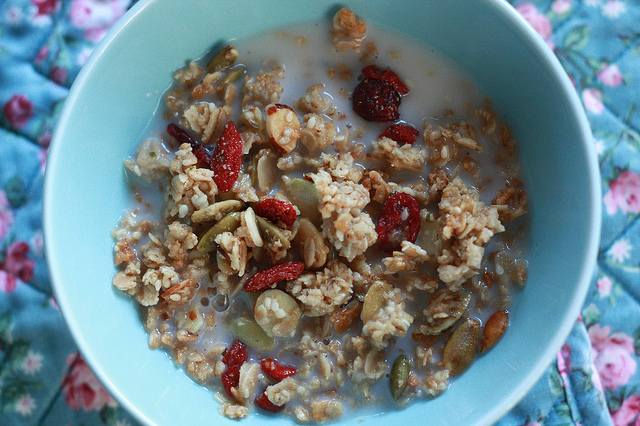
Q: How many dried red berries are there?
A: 11